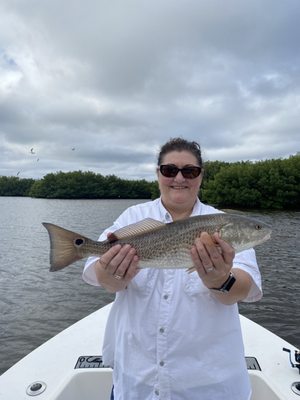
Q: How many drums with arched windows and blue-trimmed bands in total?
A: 0